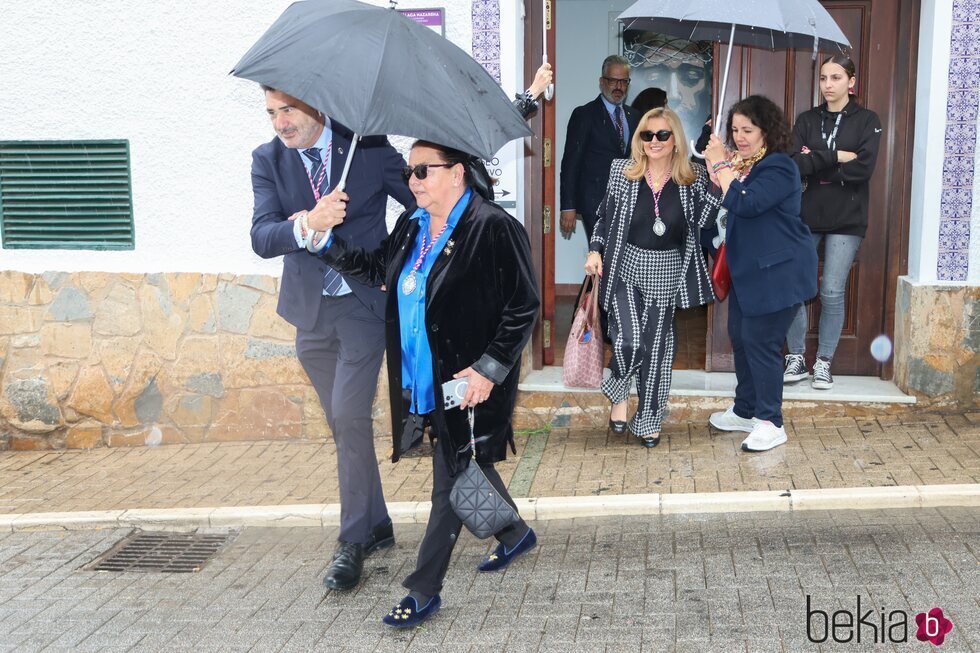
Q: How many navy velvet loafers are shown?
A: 2